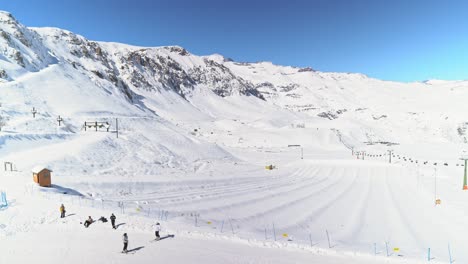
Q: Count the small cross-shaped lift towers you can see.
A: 2